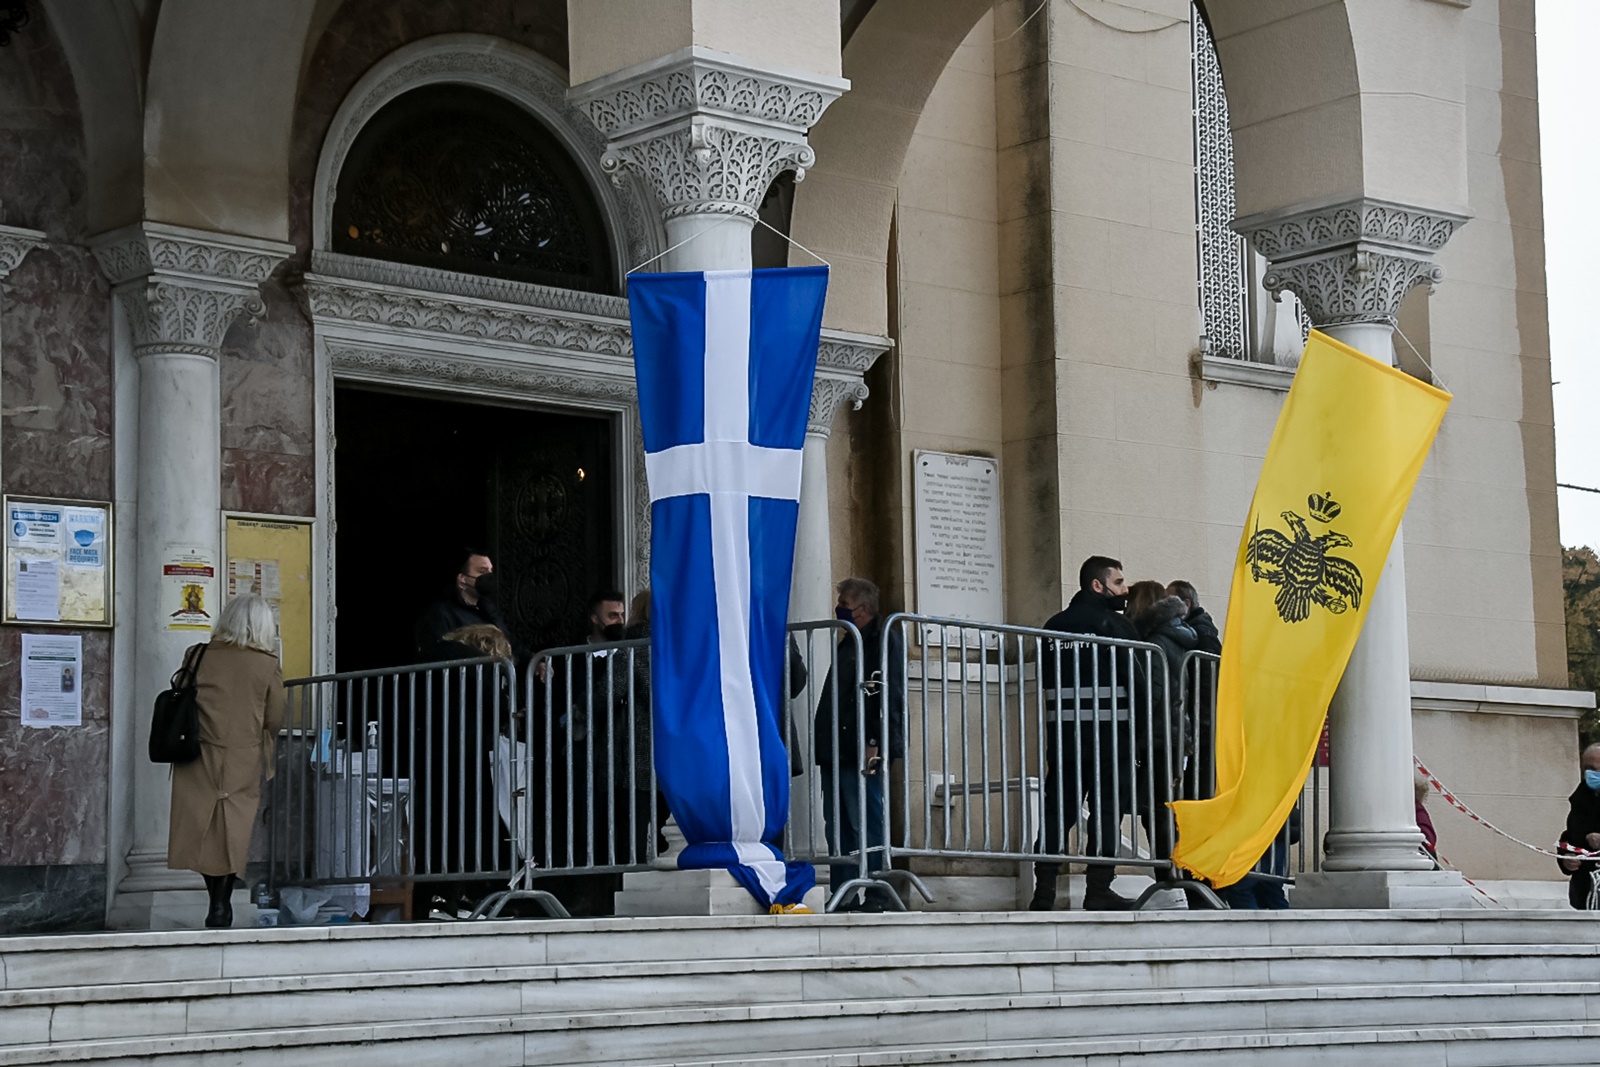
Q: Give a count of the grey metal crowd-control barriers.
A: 4